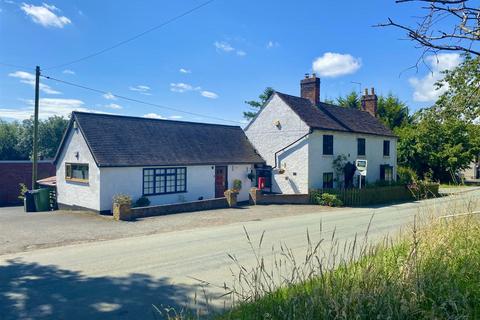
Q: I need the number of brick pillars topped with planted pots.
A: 2